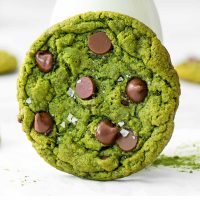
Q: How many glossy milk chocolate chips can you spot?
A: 7